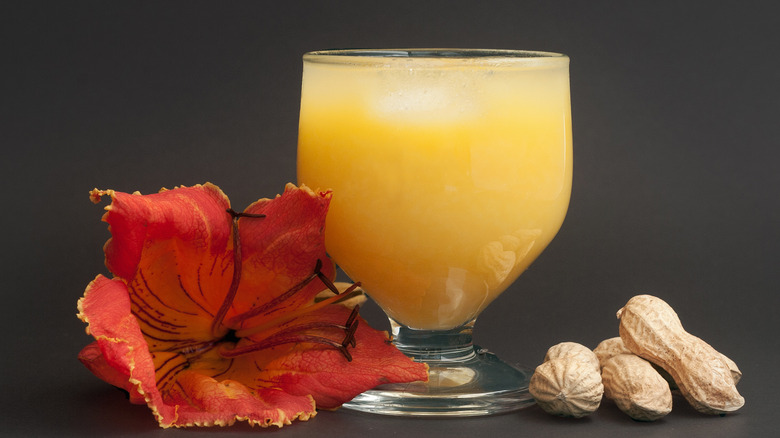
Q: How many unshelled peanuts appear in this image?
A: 4